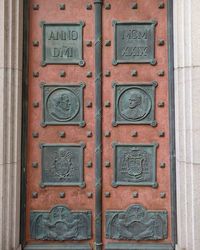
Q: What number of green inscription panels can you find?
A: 2